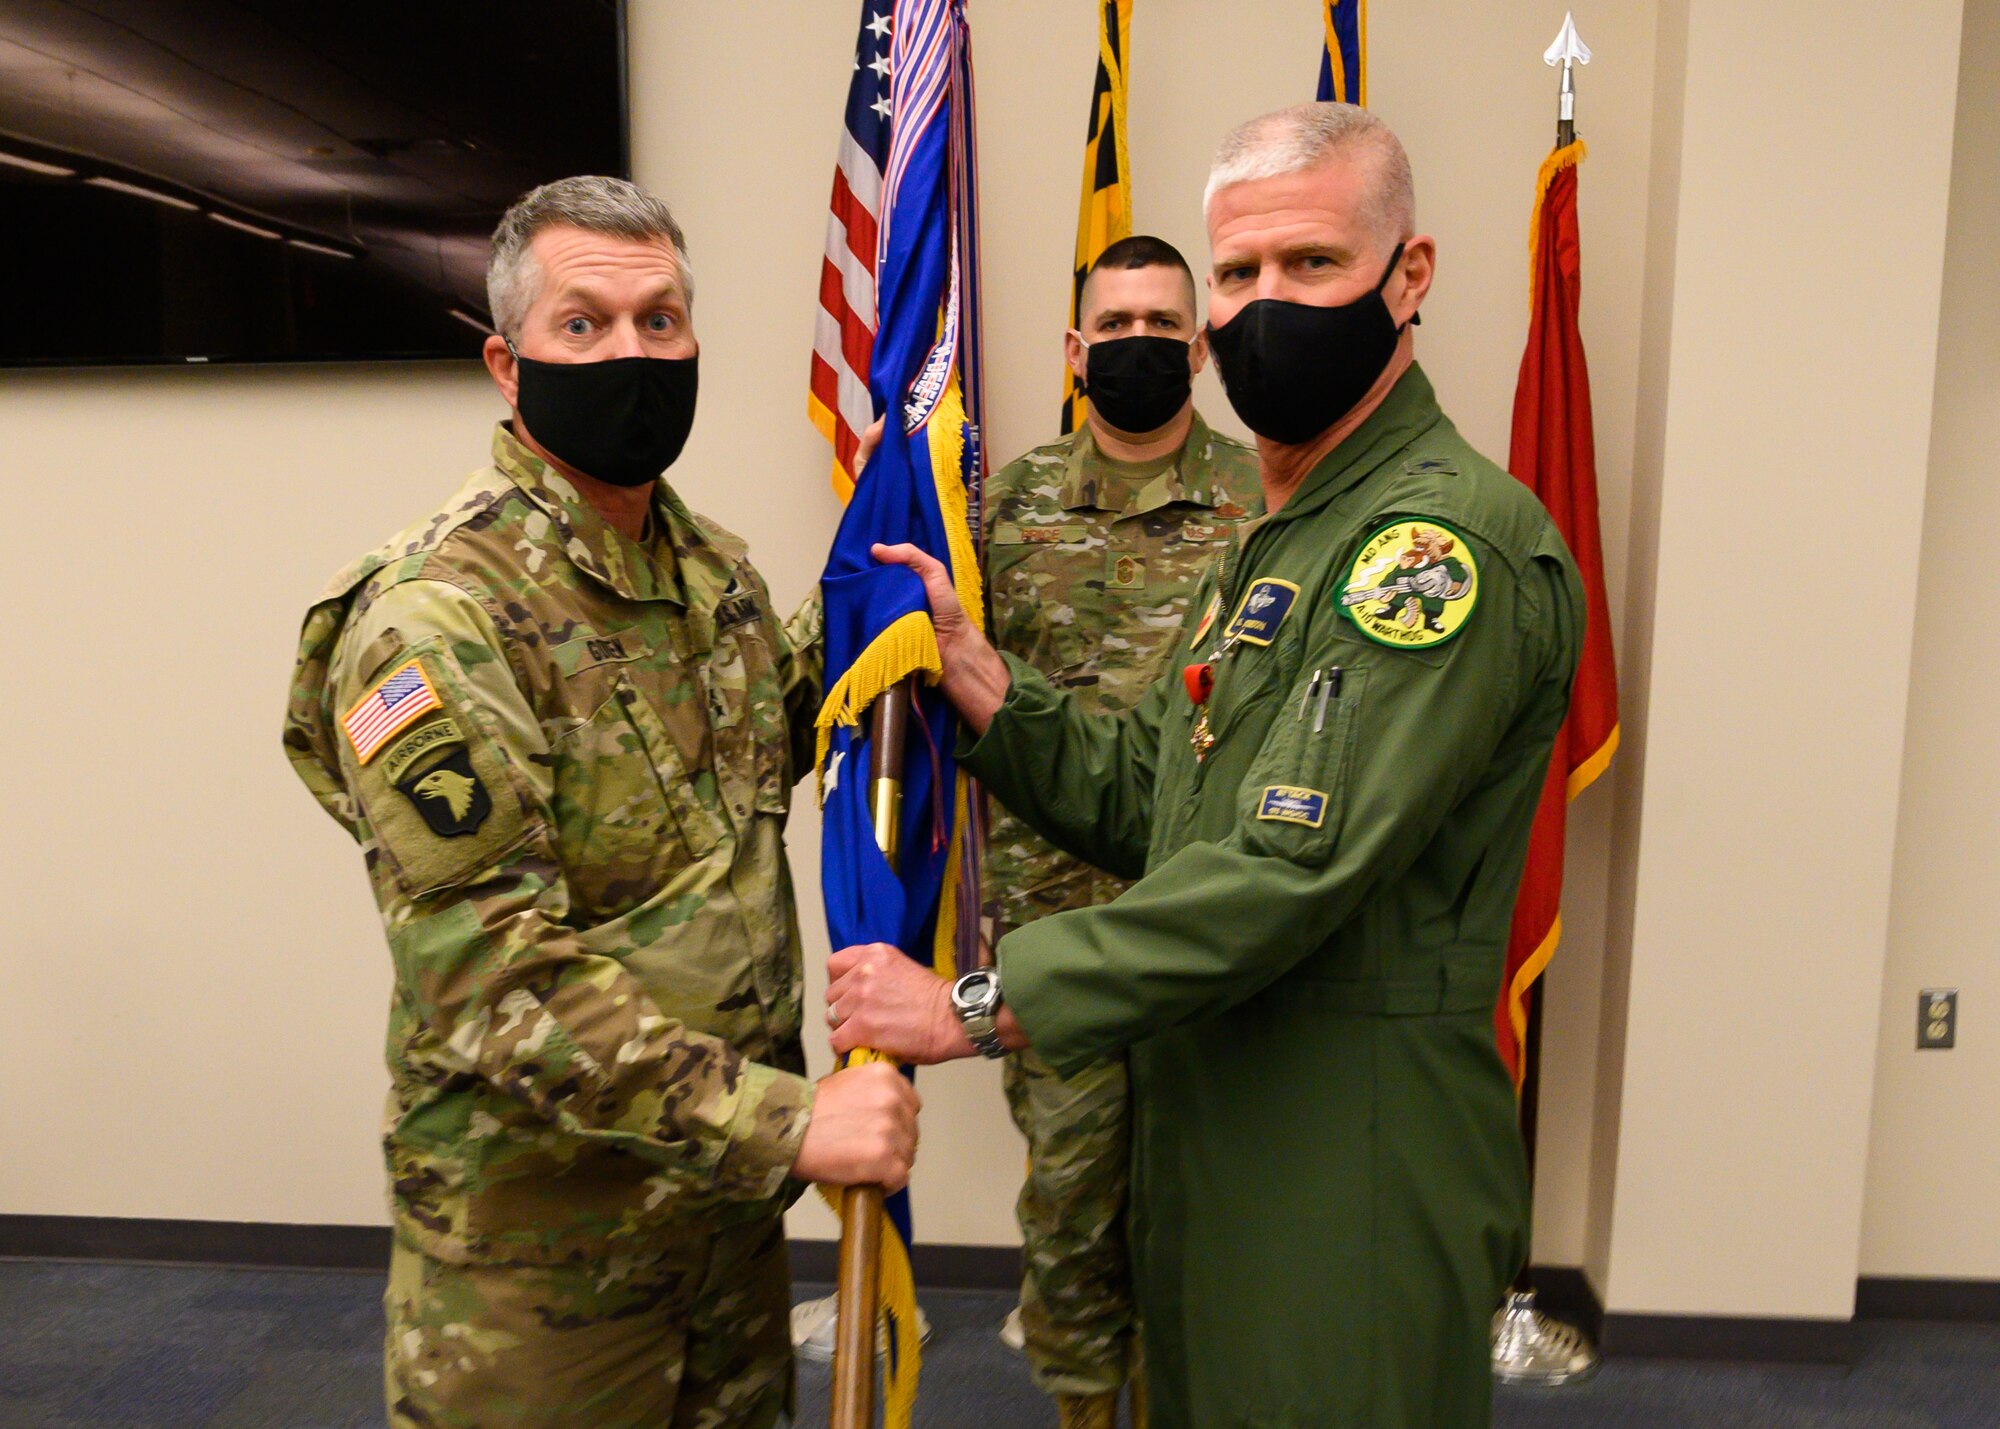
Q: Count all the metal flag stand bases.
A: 3